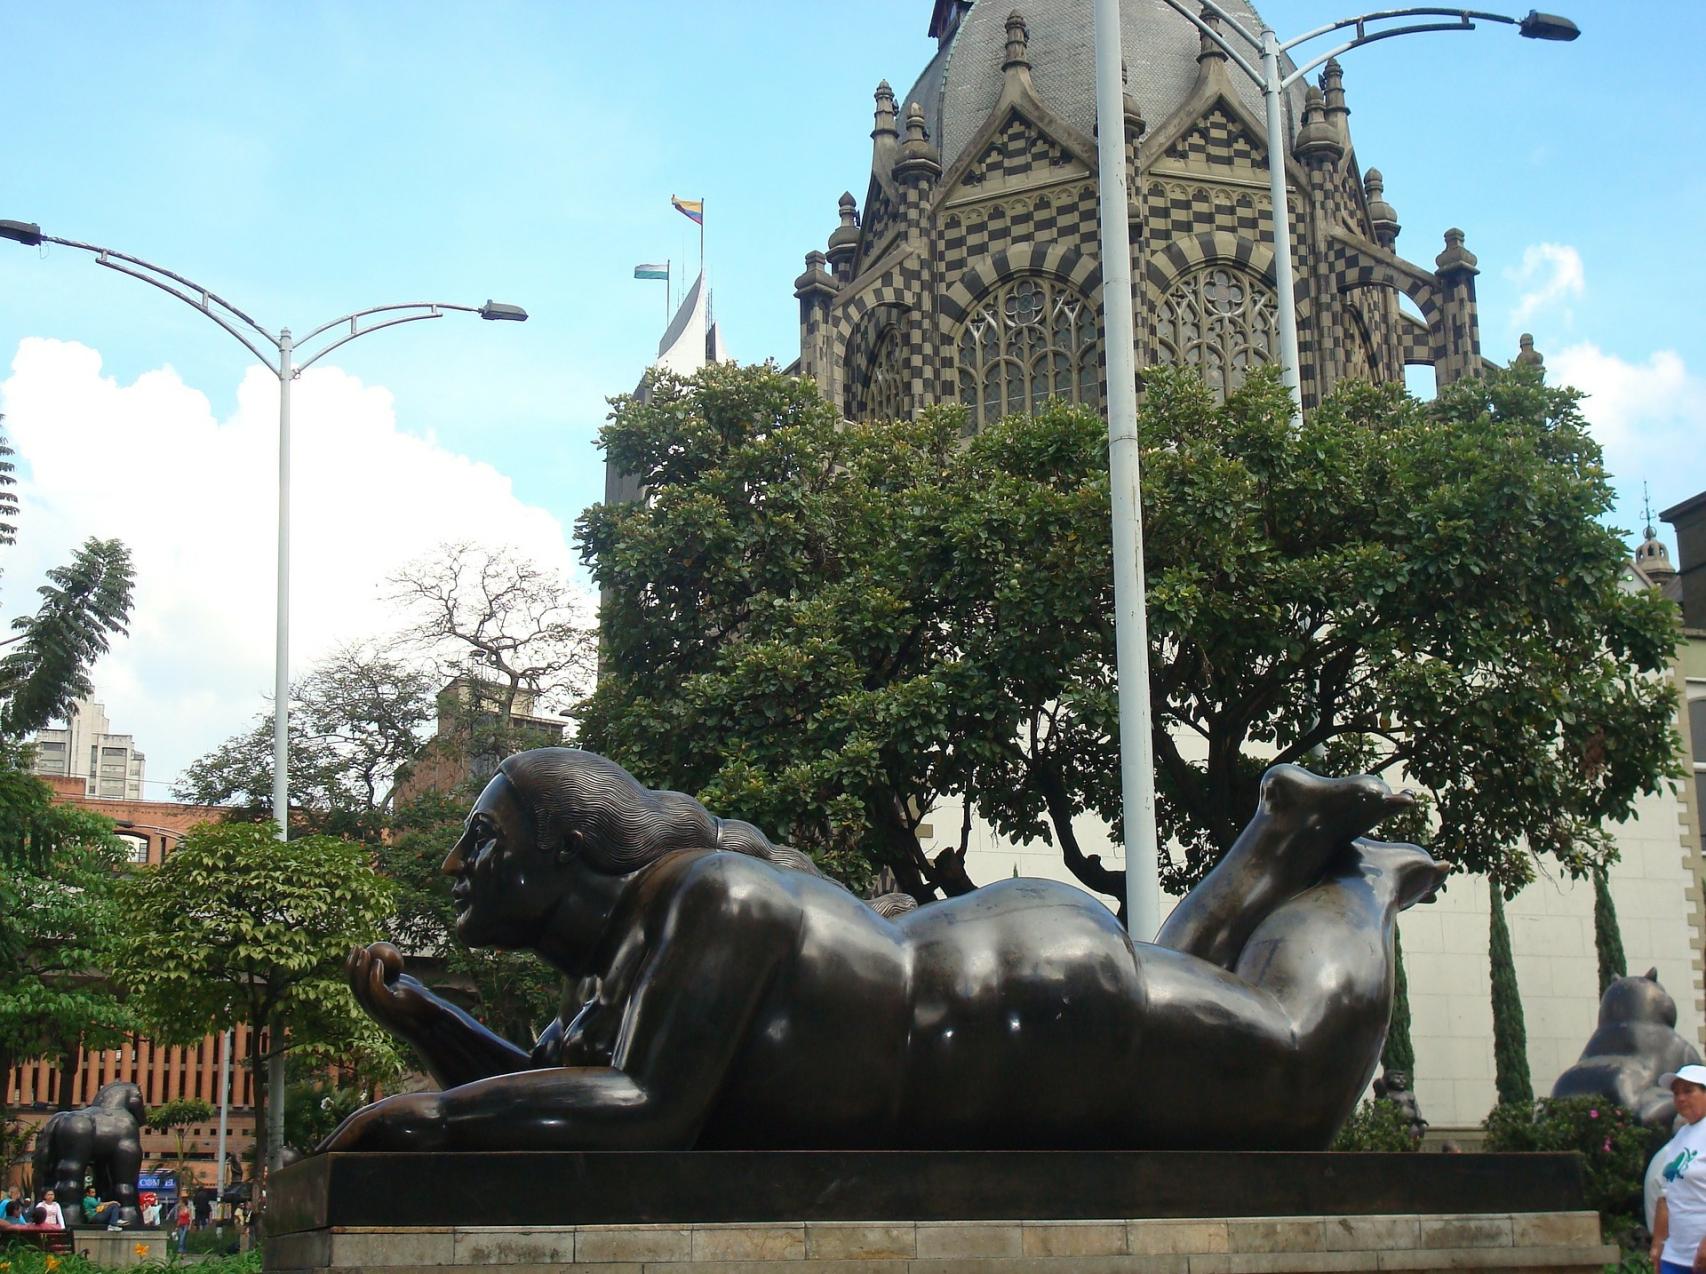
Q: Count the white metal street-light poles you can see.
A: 3